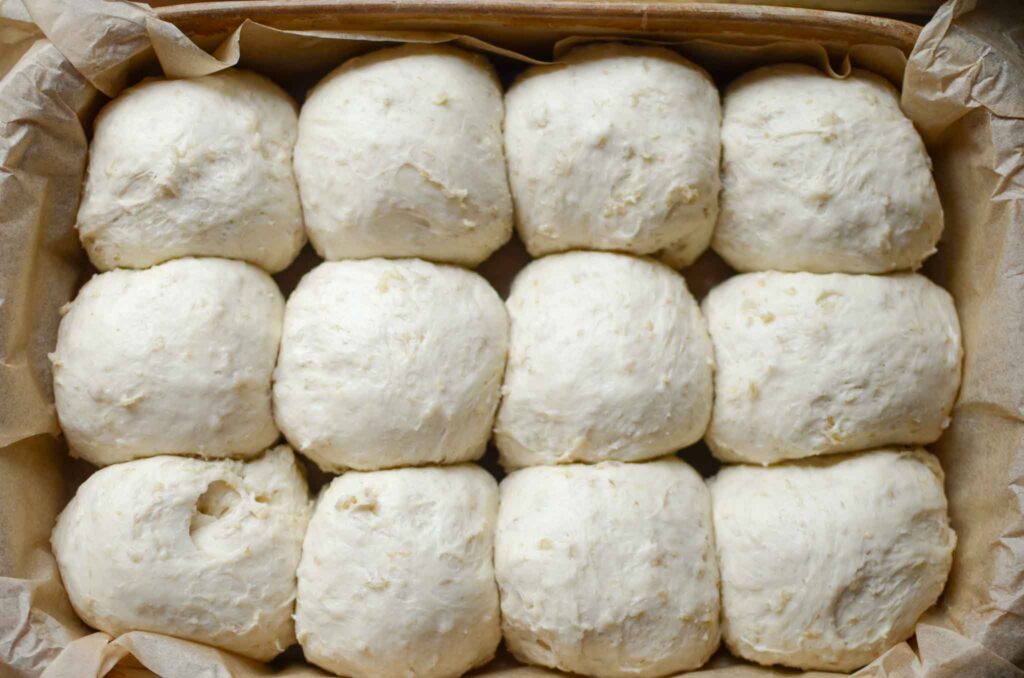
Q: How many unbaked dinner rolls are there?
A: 12